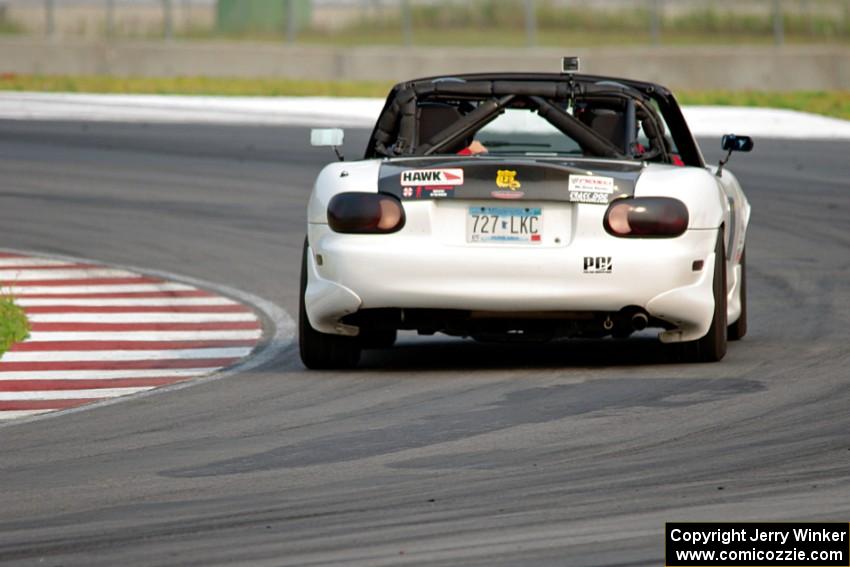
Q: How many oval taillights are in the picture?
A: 2